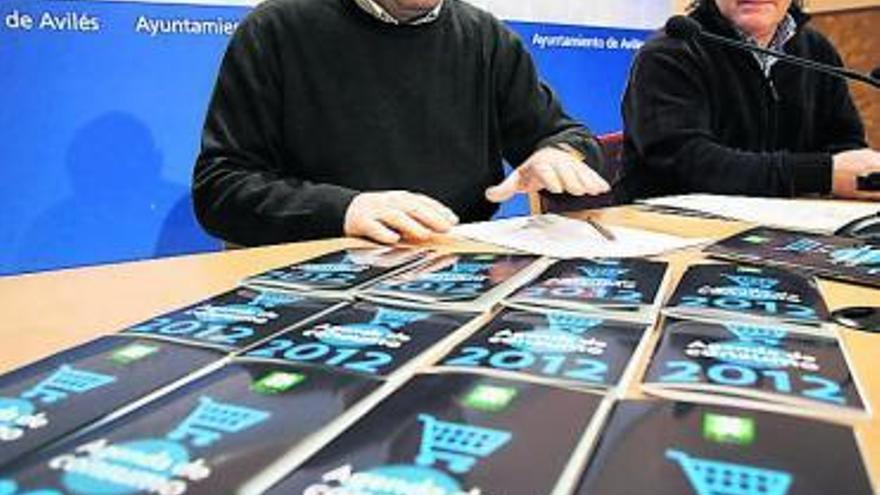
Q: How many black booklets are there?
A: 13